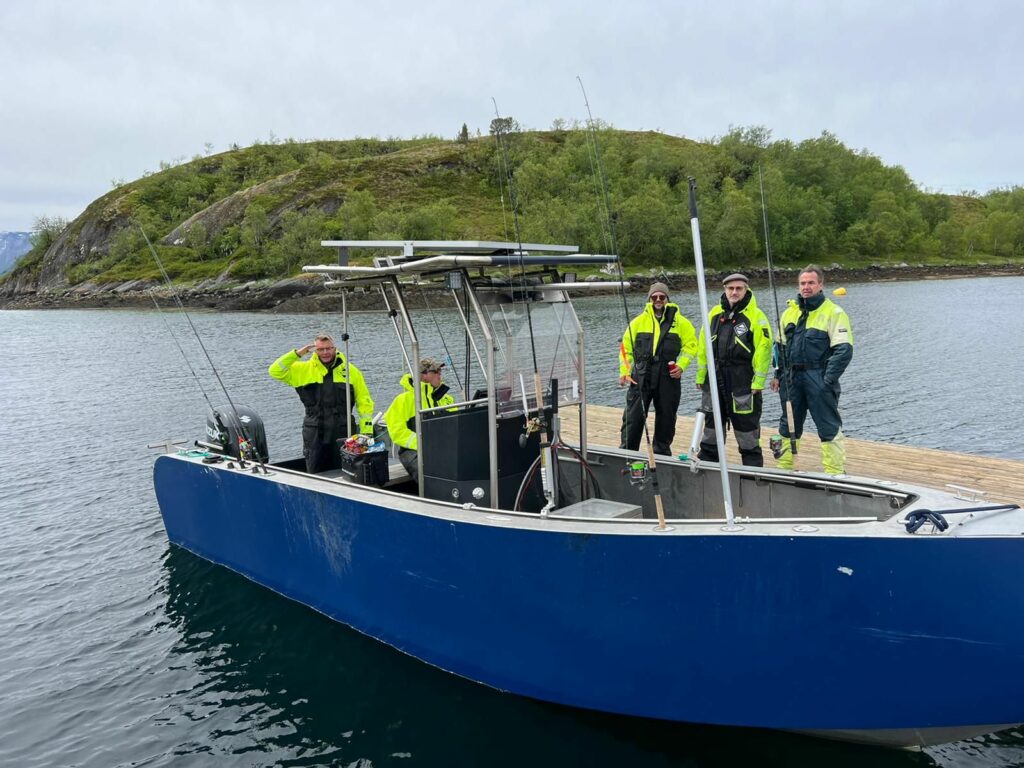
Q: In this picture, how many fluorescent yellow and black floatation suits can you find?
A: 4